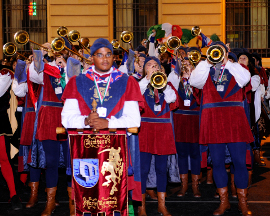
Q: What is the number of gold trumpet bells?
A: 14